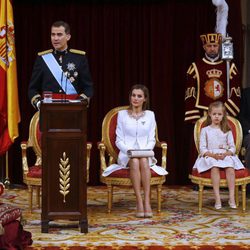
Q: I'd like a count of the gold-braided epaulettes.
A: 2